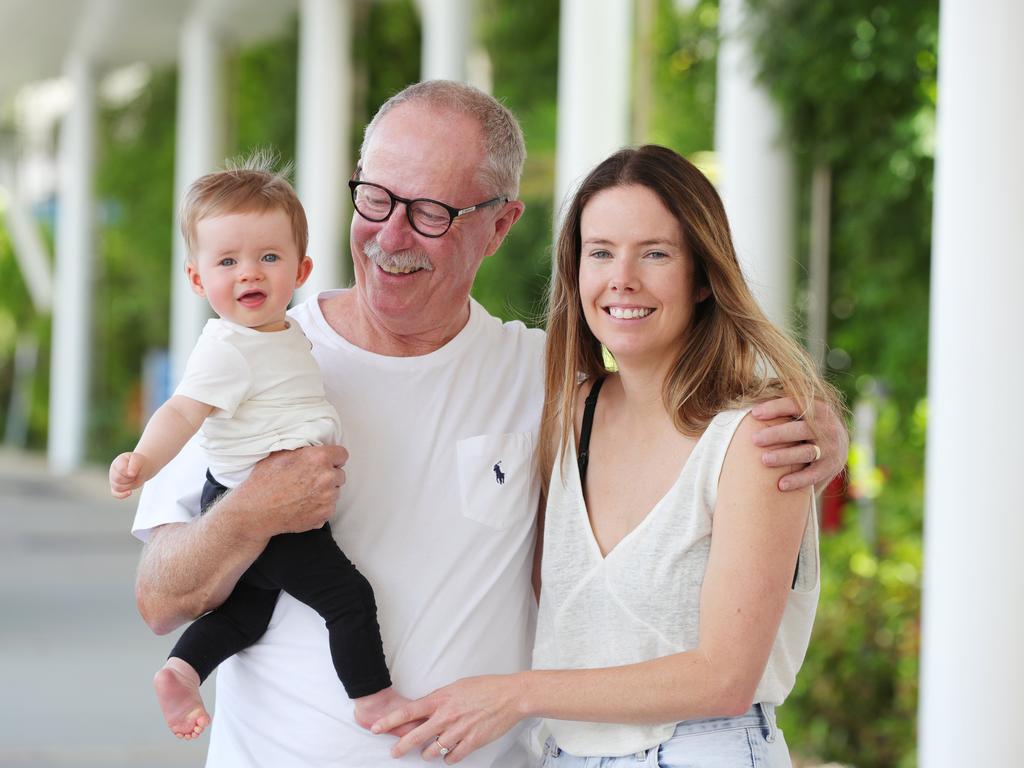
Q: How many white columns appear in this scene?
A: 7